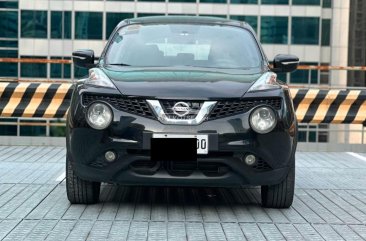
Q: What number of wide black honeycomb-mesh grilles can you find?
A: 1